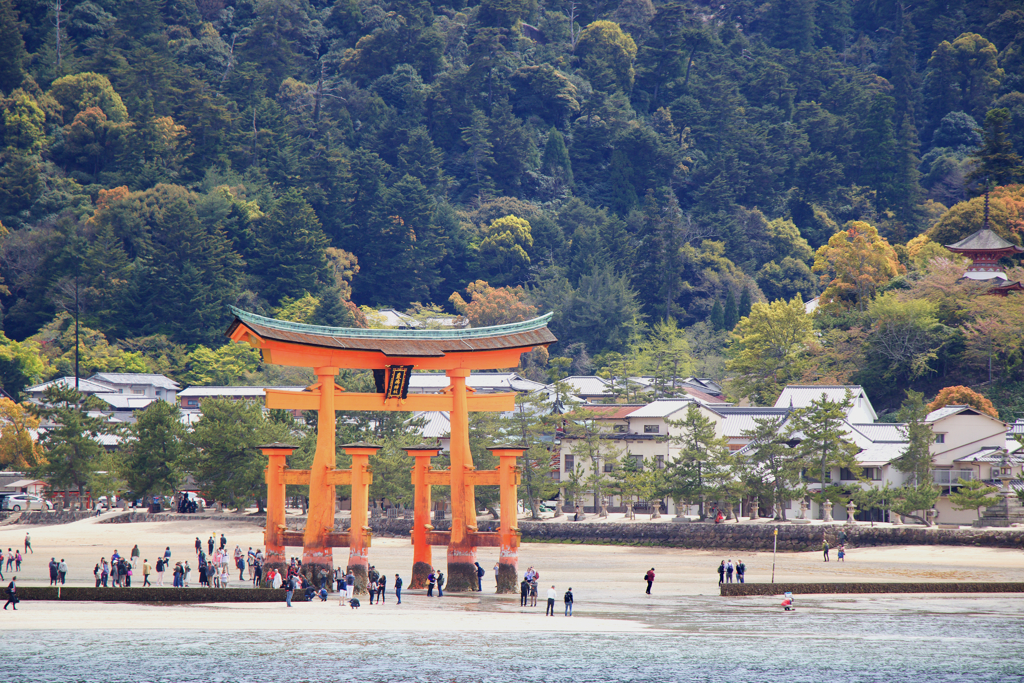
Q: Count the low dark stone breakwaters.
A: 2